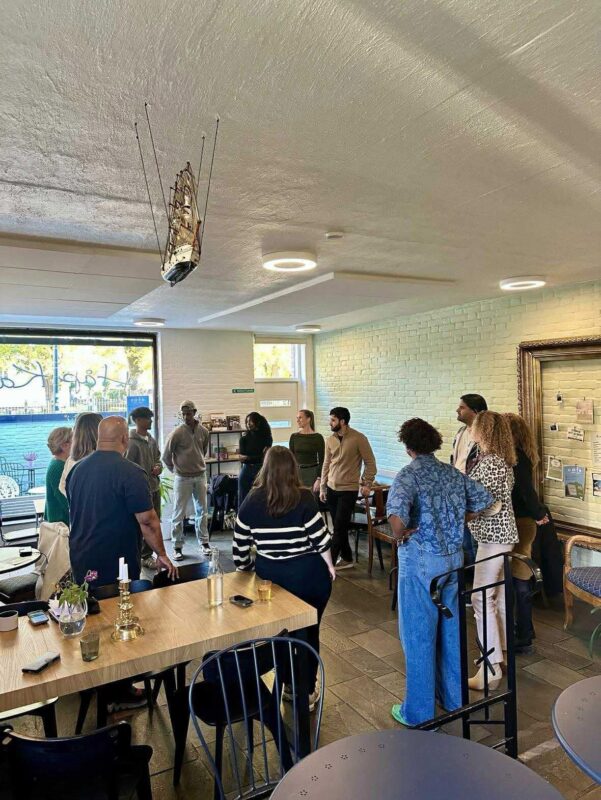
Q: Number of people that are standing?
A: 13